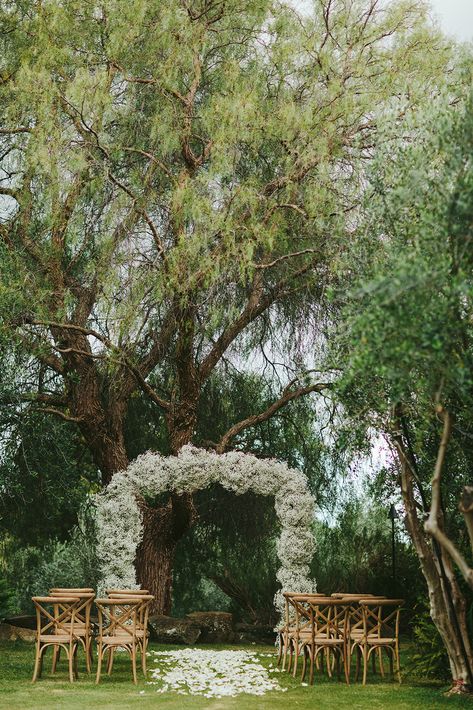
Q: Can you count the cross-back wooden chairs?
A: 12